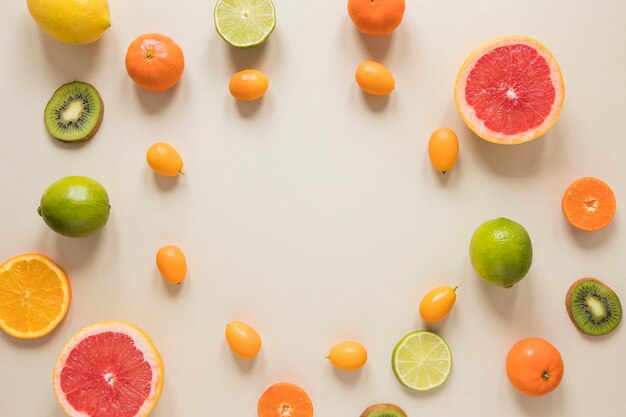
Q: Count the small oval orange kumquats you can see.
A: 8